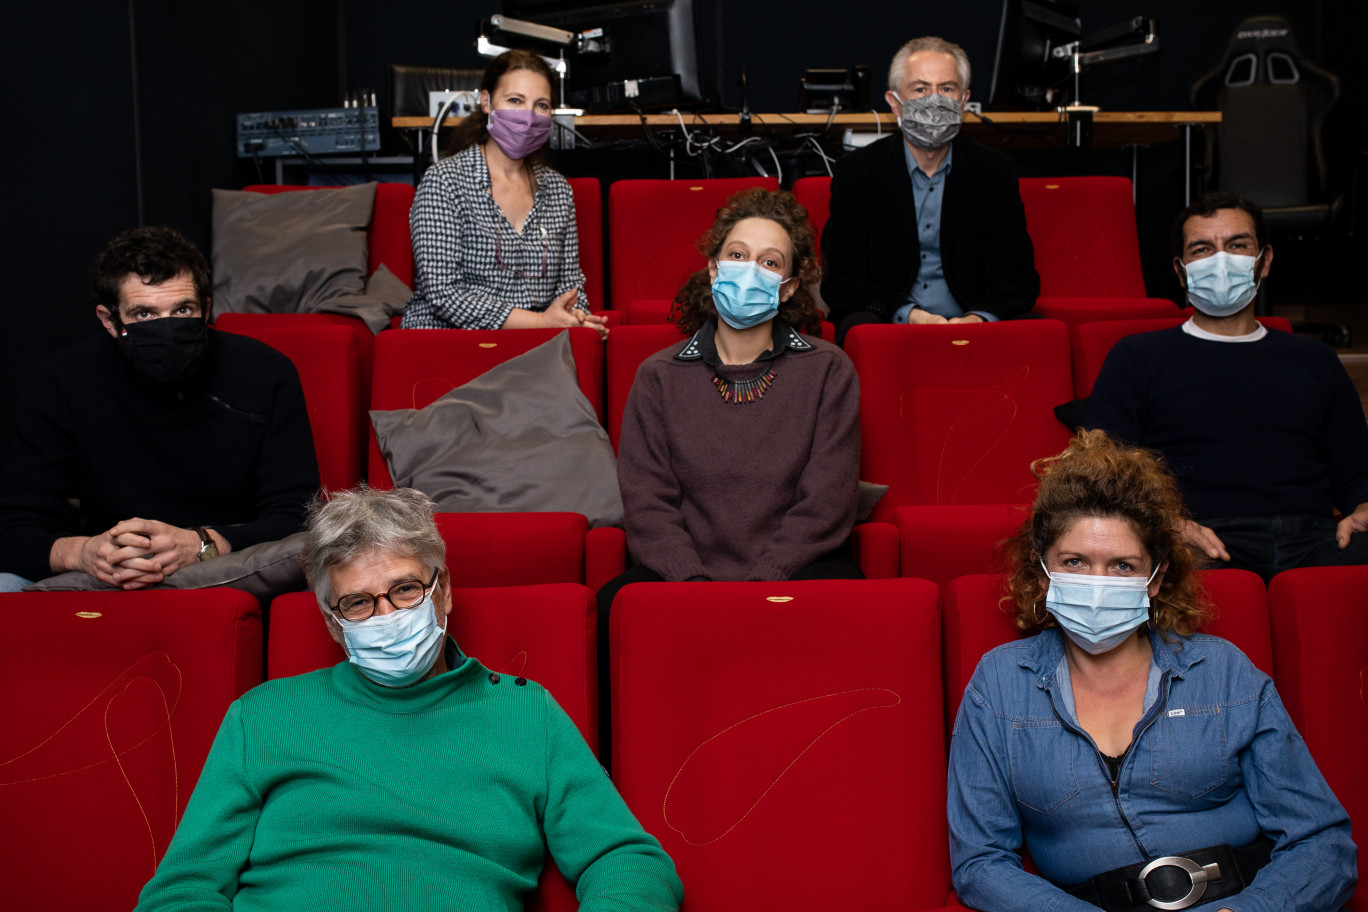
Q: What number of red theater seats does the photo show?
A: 15